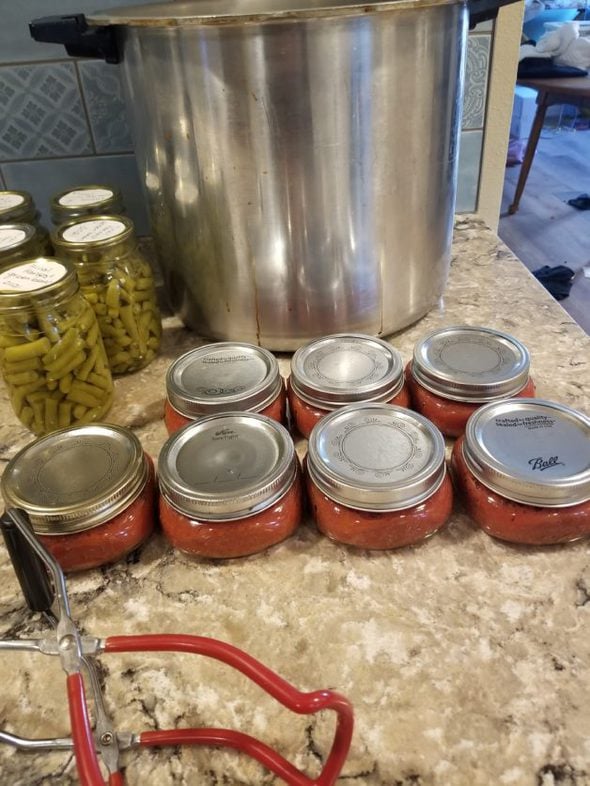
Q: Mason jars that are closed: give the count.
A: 12